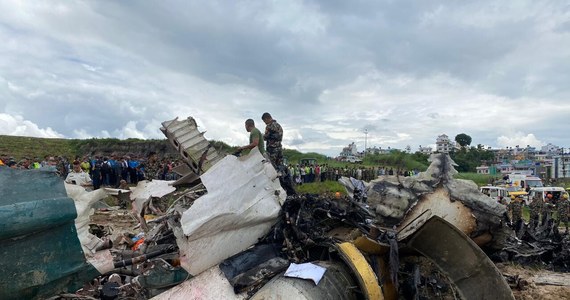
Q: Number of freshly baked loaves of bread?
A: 0